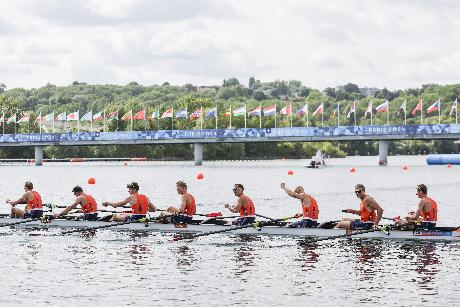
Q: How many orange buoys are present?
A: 6